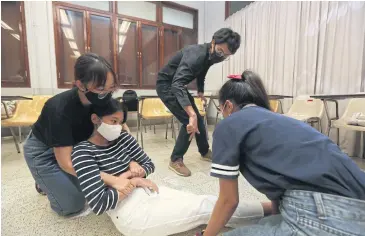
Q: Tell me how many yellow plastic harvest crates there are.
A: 0